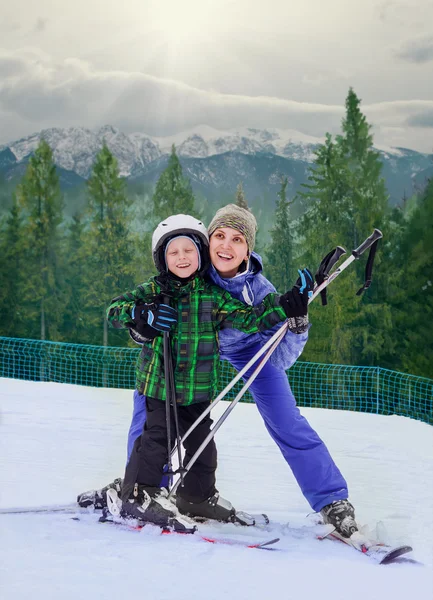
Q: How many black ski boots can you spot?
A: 4